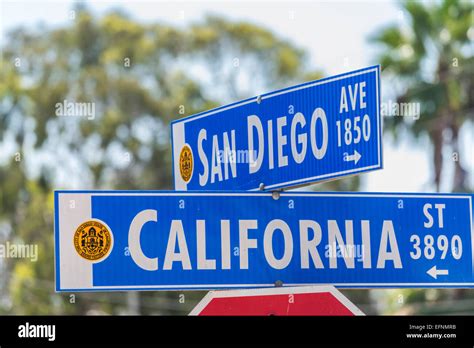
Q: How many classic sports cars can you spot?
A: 0